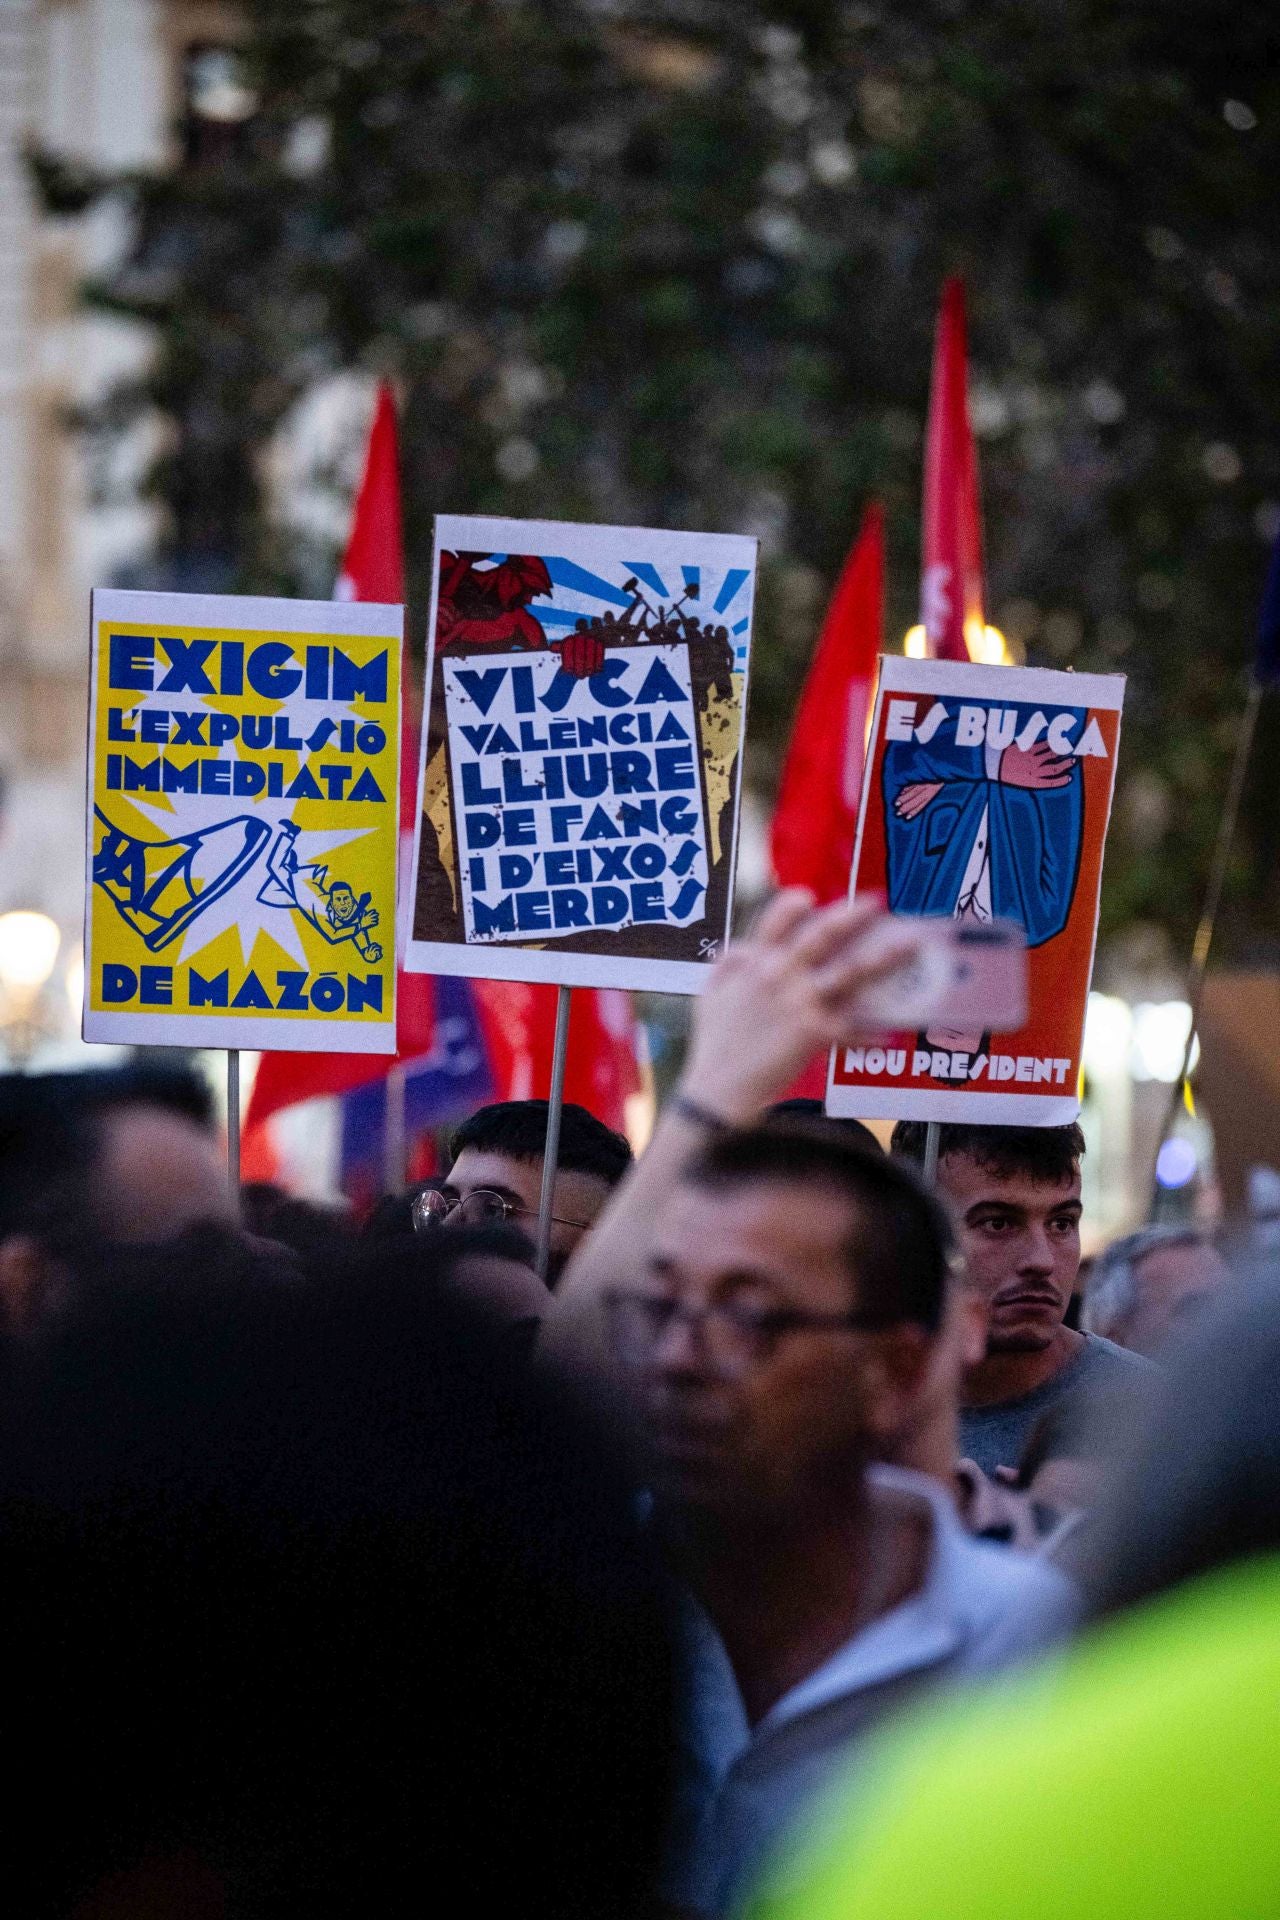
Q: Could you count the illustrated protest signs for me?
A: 3